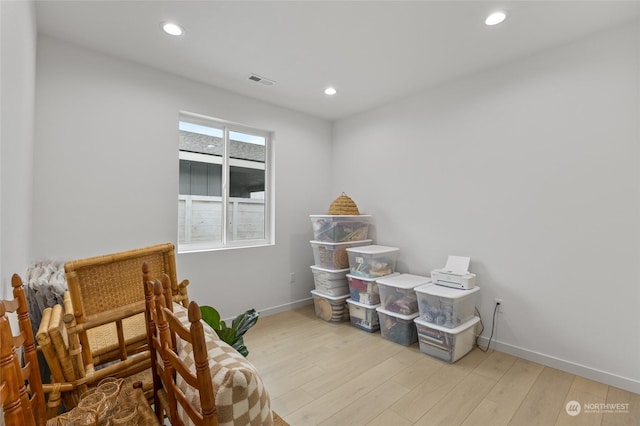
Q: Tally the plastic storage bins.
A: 11